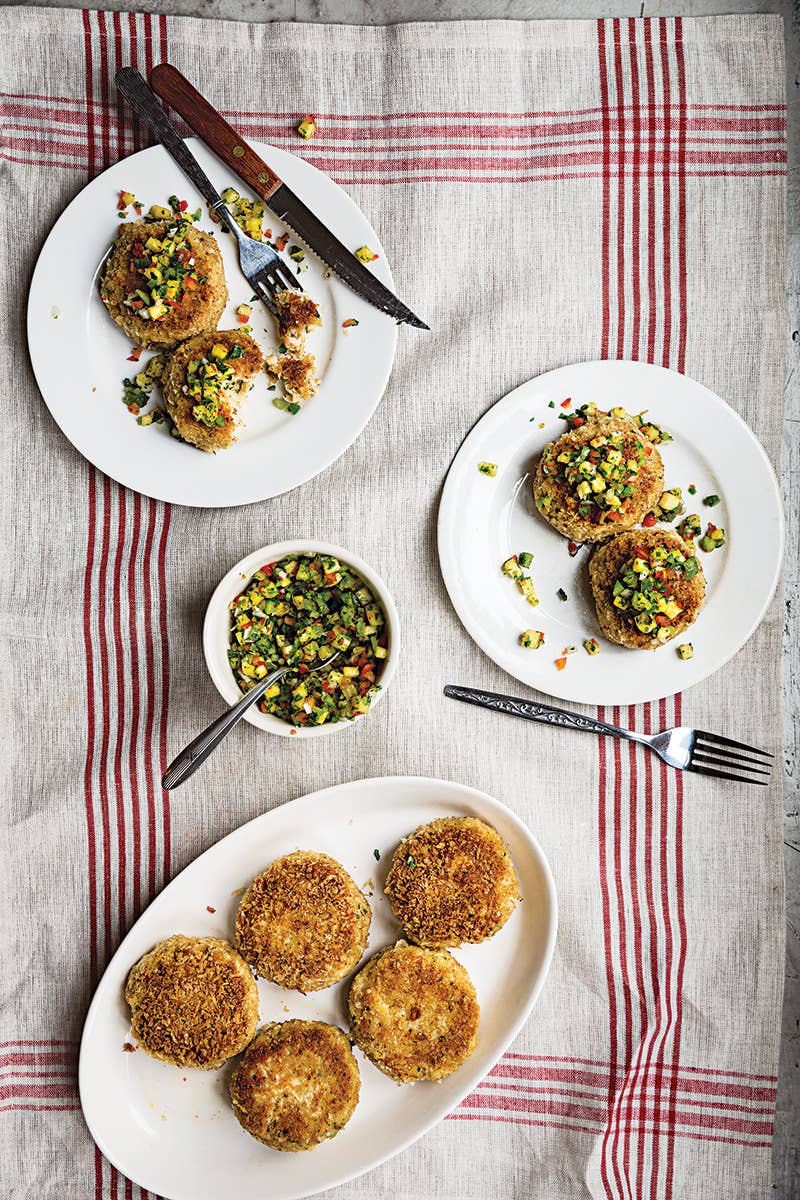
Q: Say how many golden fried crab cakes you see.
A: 9